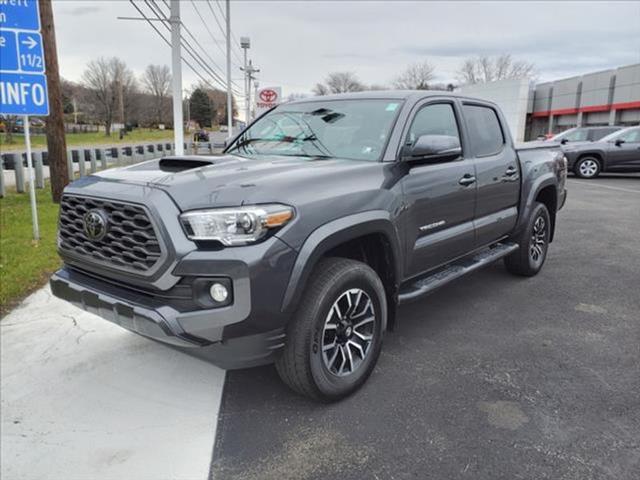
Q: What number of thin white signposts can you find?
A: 1